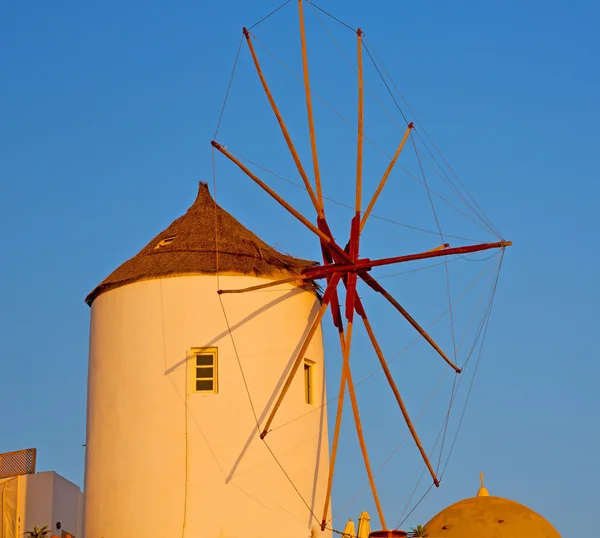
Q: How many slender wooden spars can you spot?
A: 12